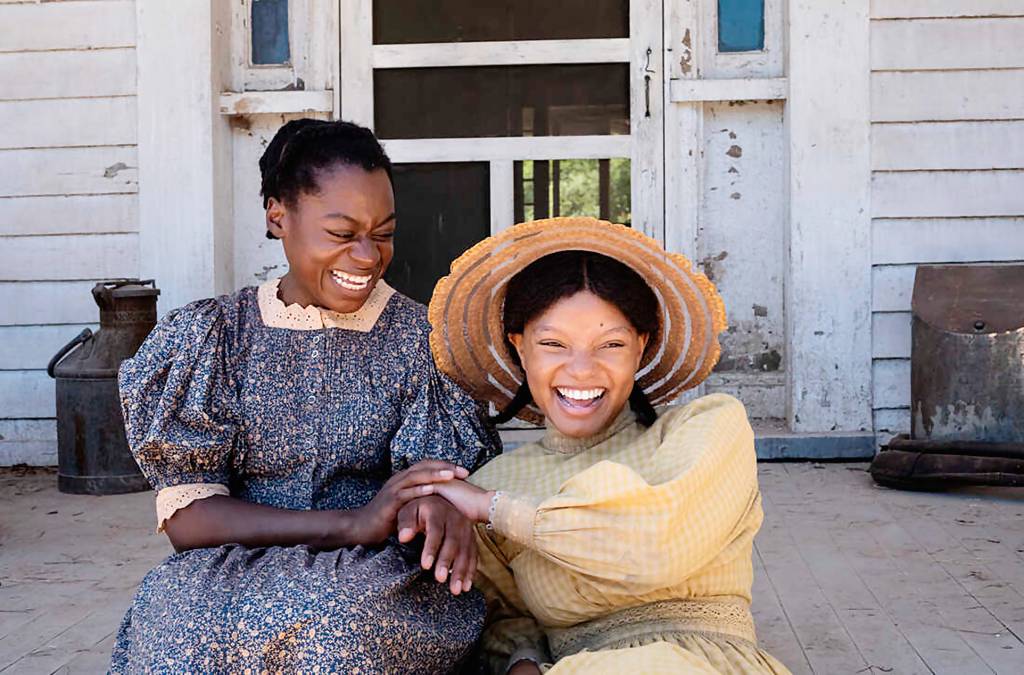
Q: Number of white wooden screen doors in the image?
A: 1